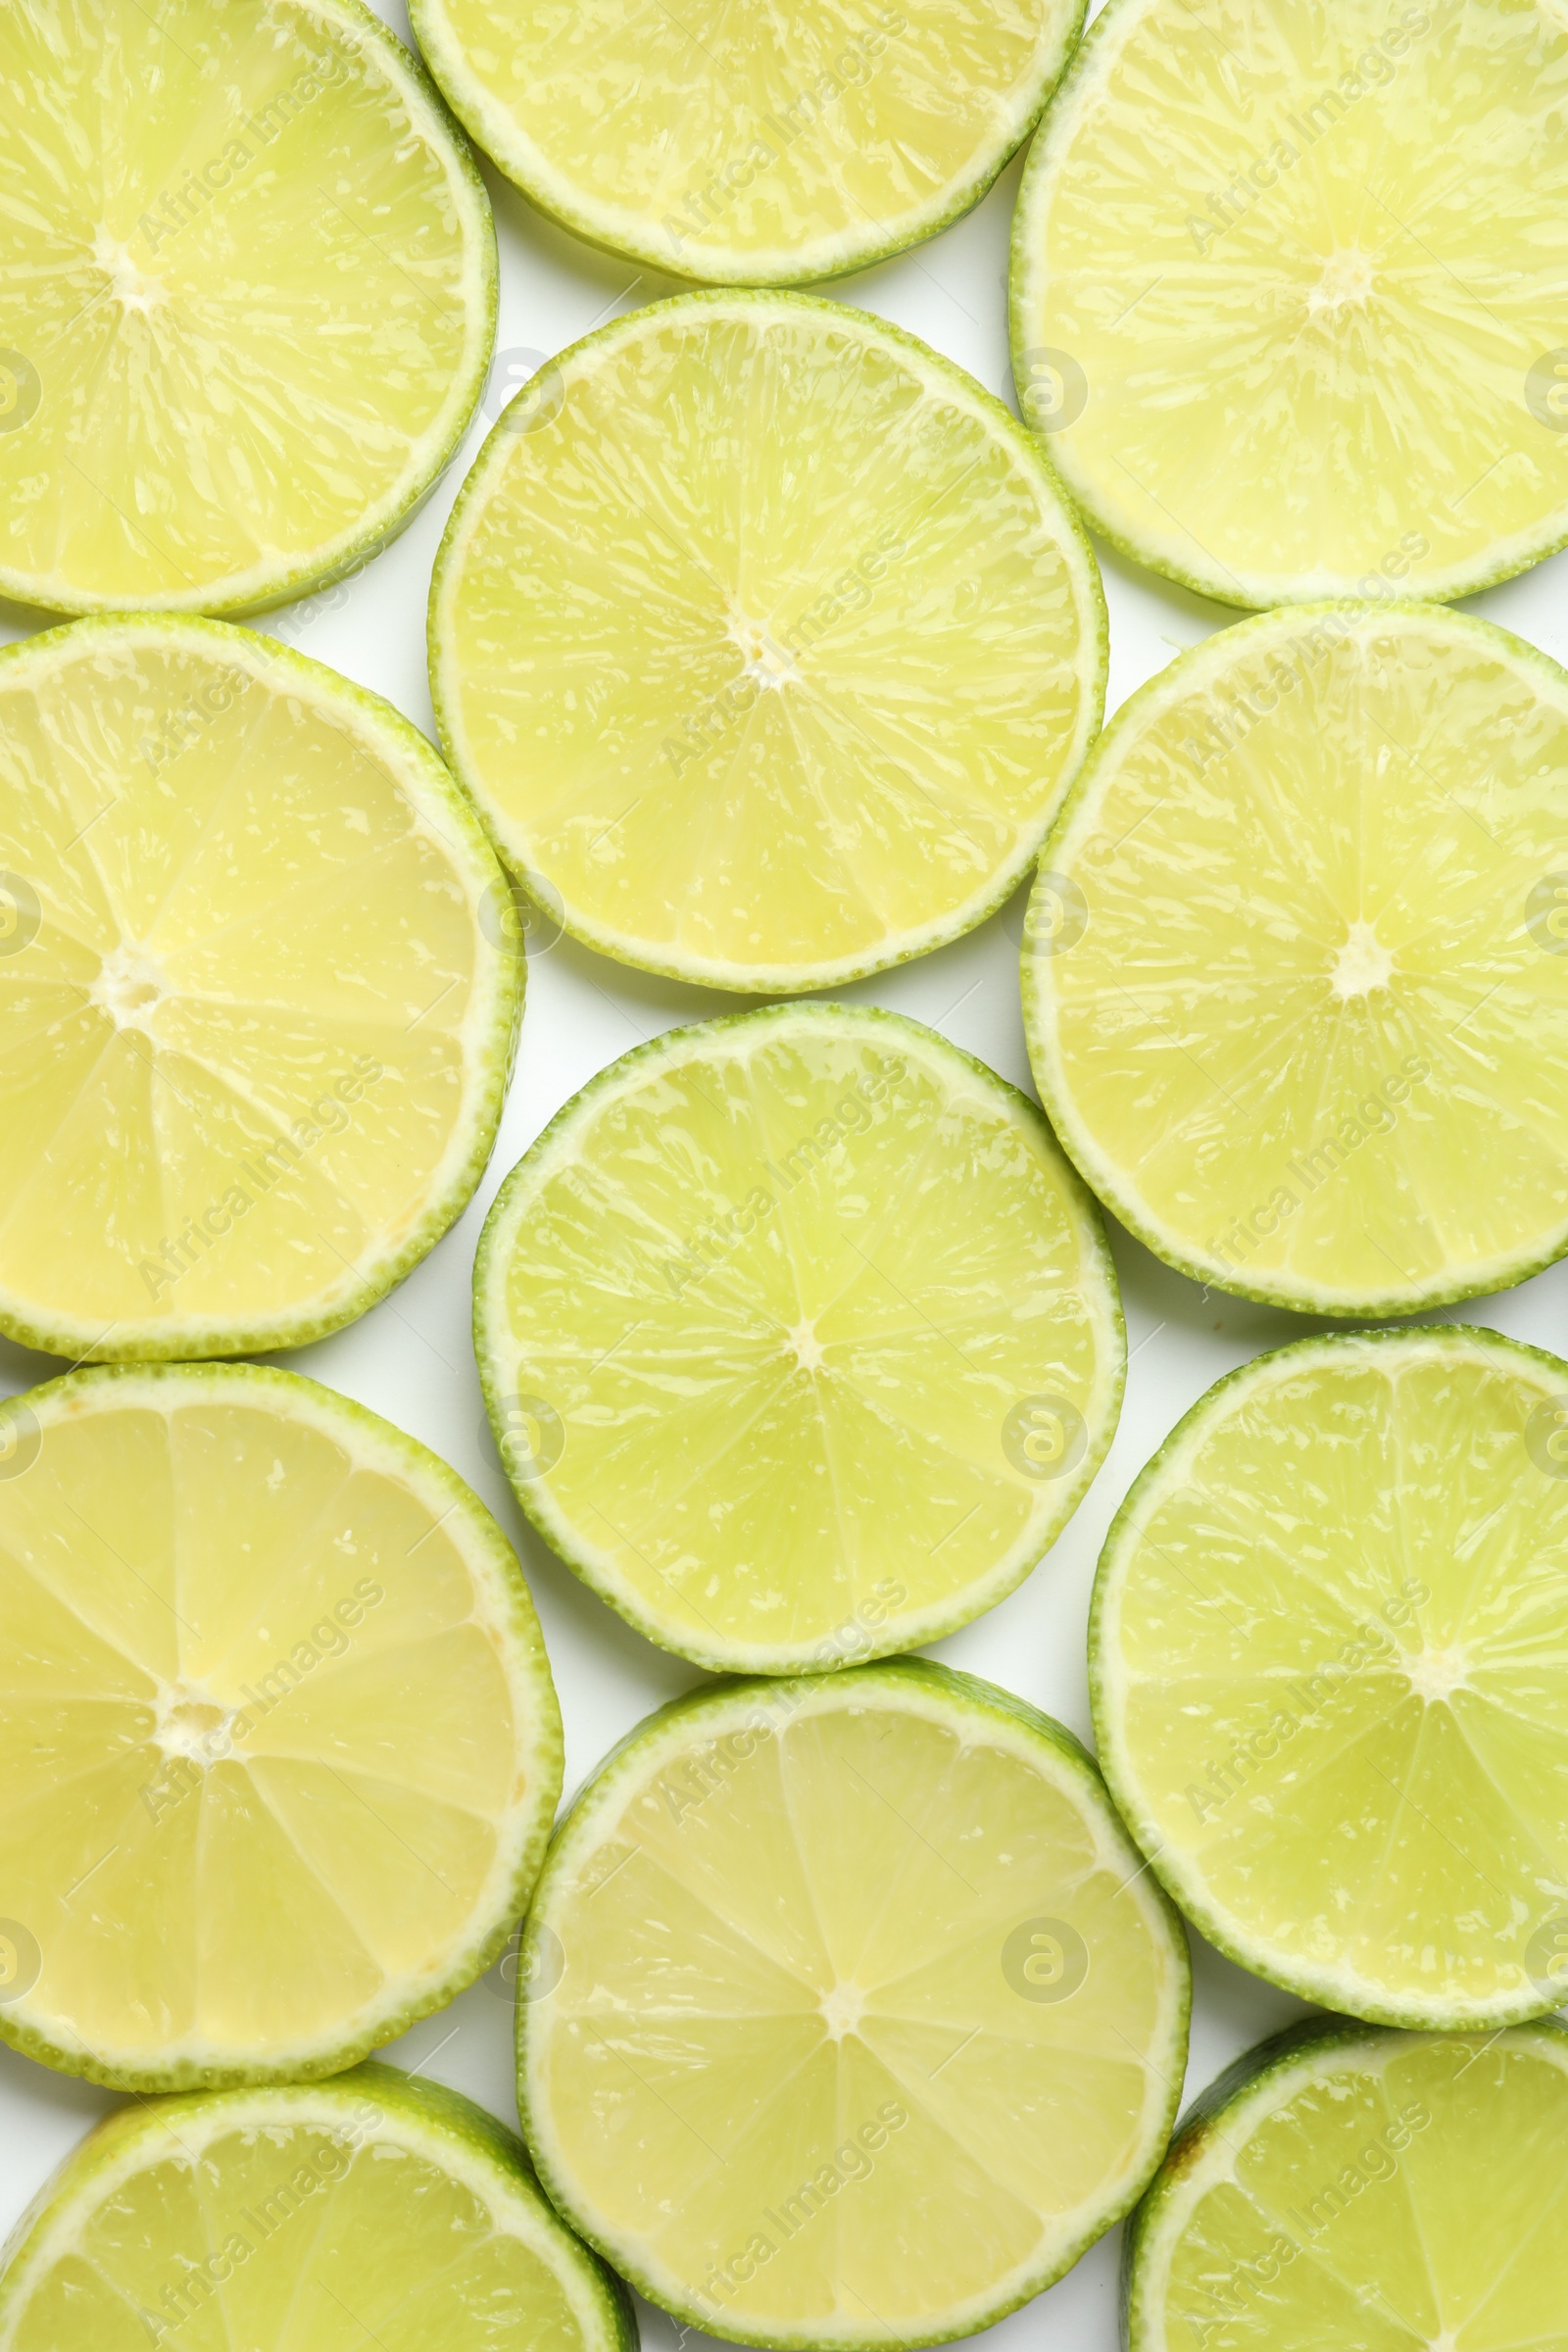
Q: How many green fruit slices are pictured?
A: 12